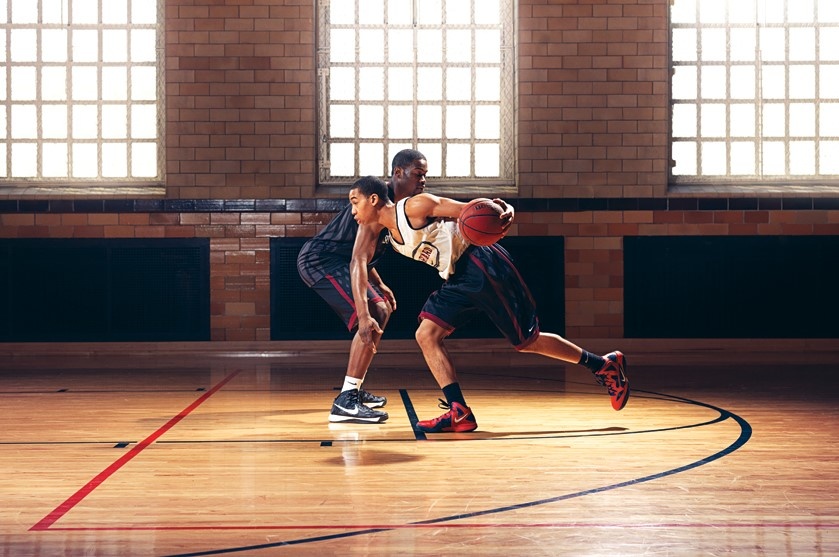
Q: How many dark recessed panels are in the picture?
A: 3